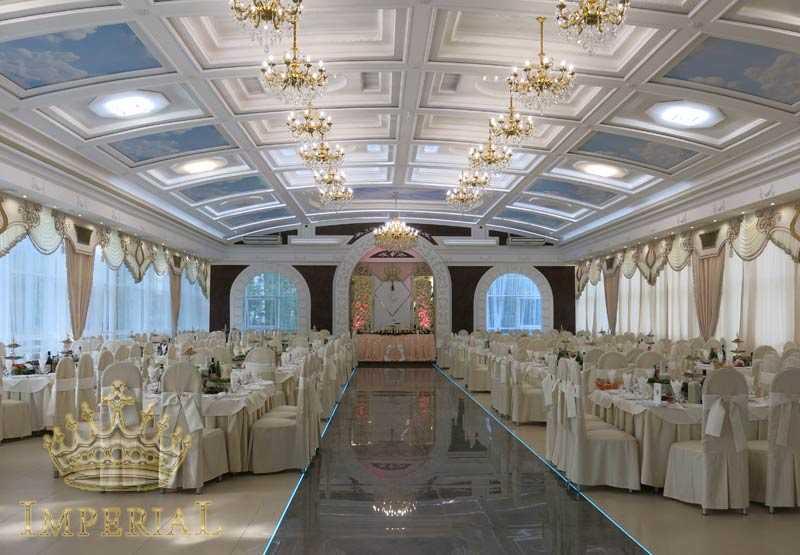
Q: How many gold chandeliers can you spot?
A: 13